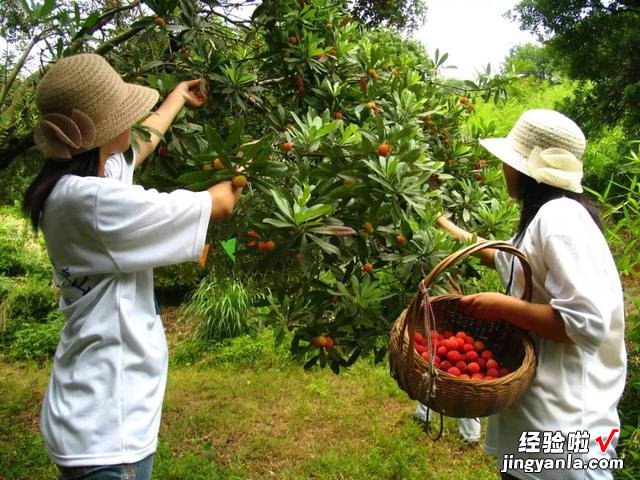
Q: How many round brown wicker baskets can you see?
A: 1